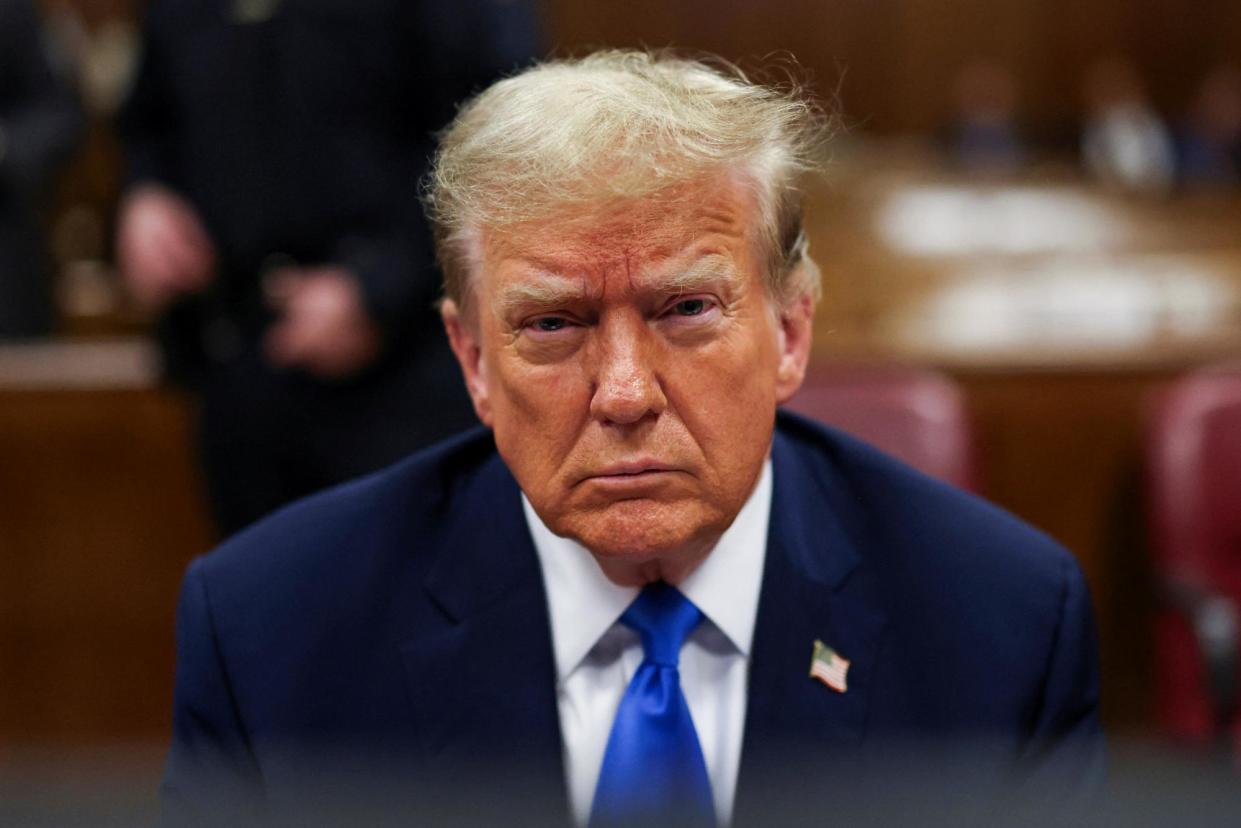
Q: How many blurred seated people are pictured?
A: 3